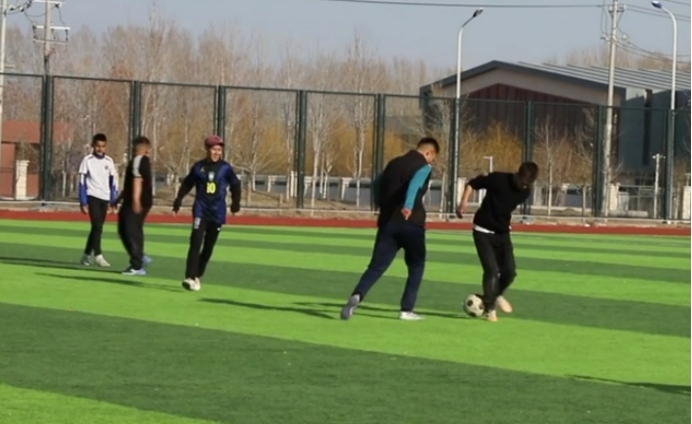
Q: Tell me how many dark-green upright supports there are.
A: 9